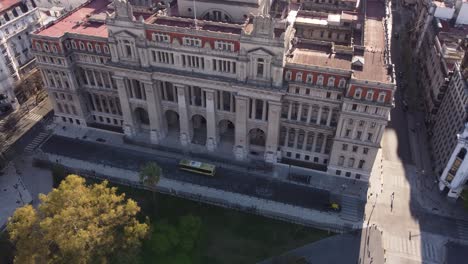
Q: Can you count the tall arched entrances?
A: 5